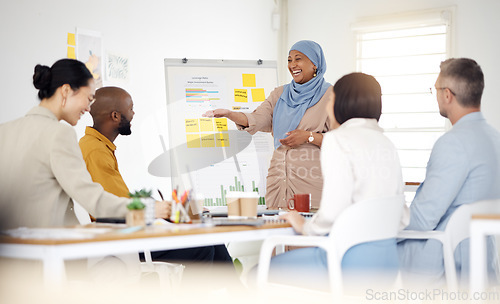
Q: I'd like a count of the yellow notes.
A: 11